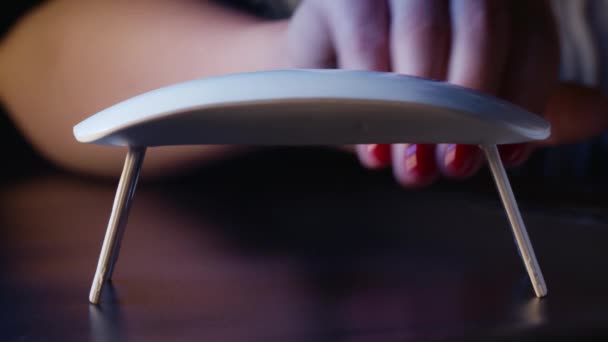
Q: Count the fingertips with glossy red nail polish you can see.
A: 4